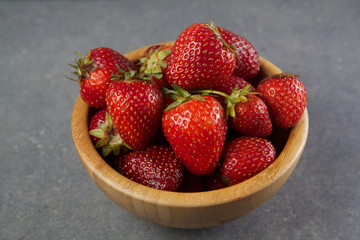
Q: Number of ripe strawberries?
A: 12